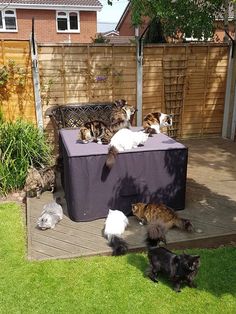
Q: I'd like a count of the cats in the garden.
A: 9